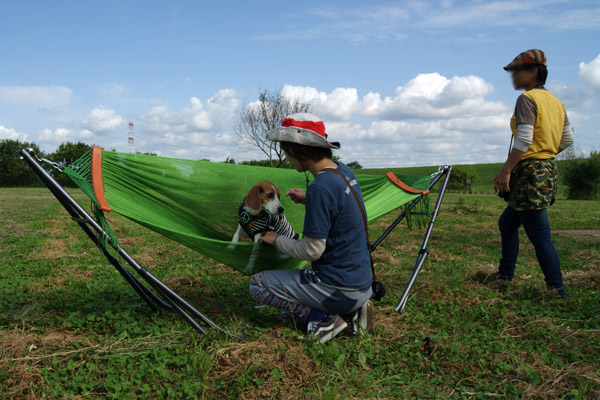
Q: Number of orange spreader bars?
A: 2